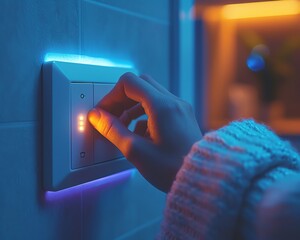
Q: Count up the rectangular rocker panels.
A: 2